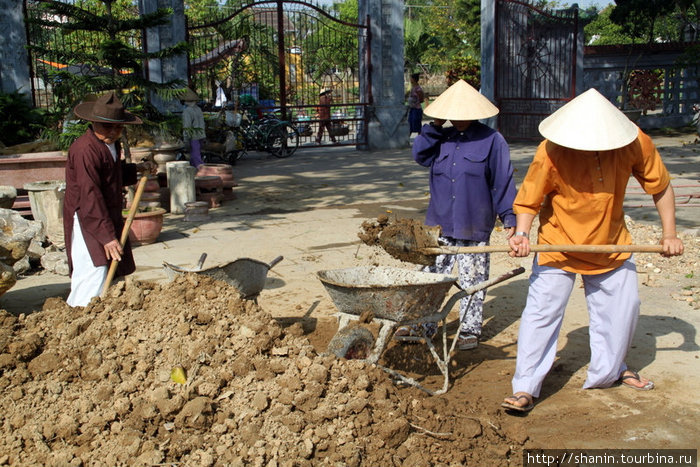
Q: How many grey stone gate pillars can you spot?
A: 4